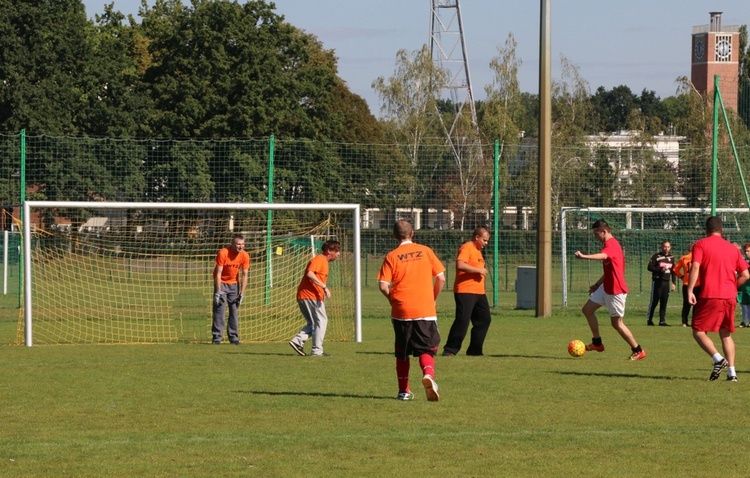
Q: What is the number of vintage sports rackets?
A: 0